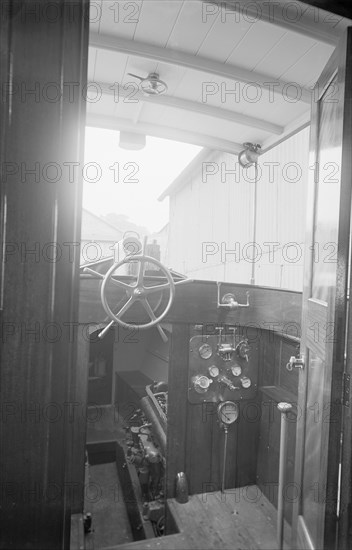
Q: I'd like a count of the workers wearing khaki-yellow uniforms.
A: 0